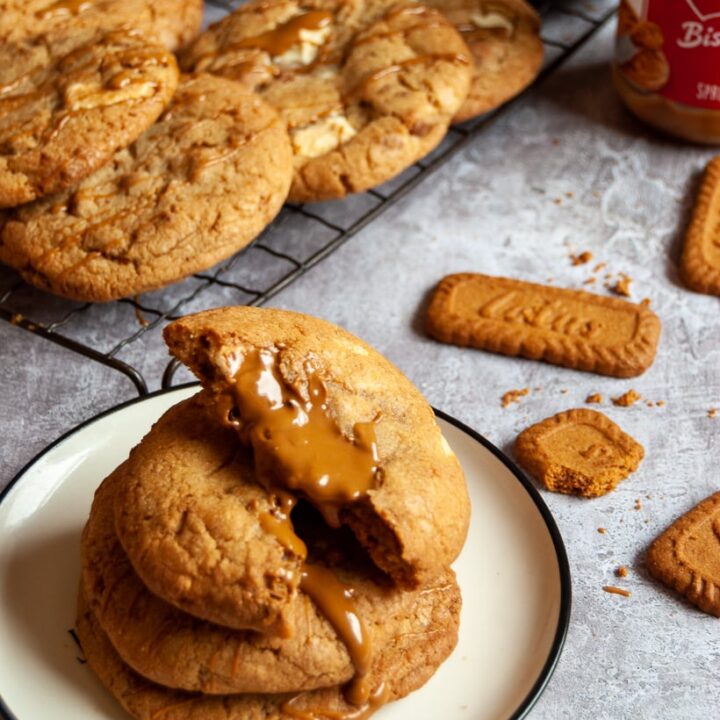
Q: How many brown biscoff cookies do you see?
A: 4